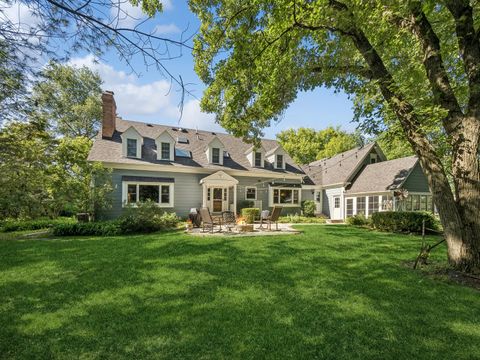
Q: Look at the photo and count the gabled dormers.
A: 5